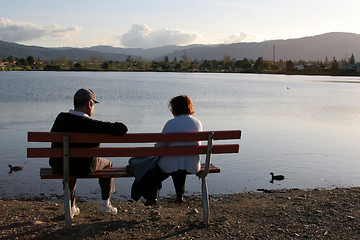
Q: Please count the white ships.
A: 0